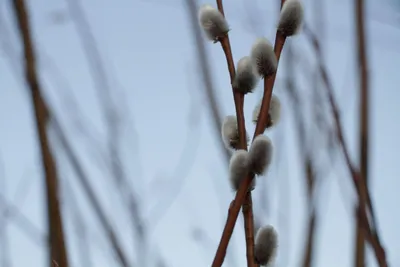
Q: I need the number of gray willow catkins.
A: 9